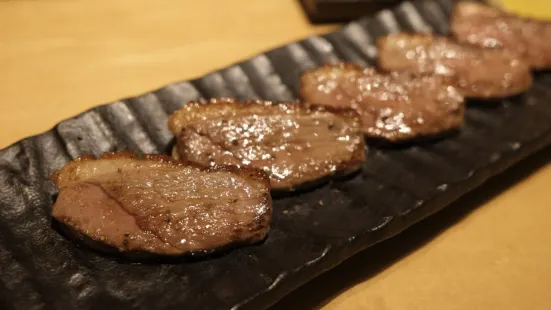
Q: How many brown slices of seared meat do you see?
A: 5